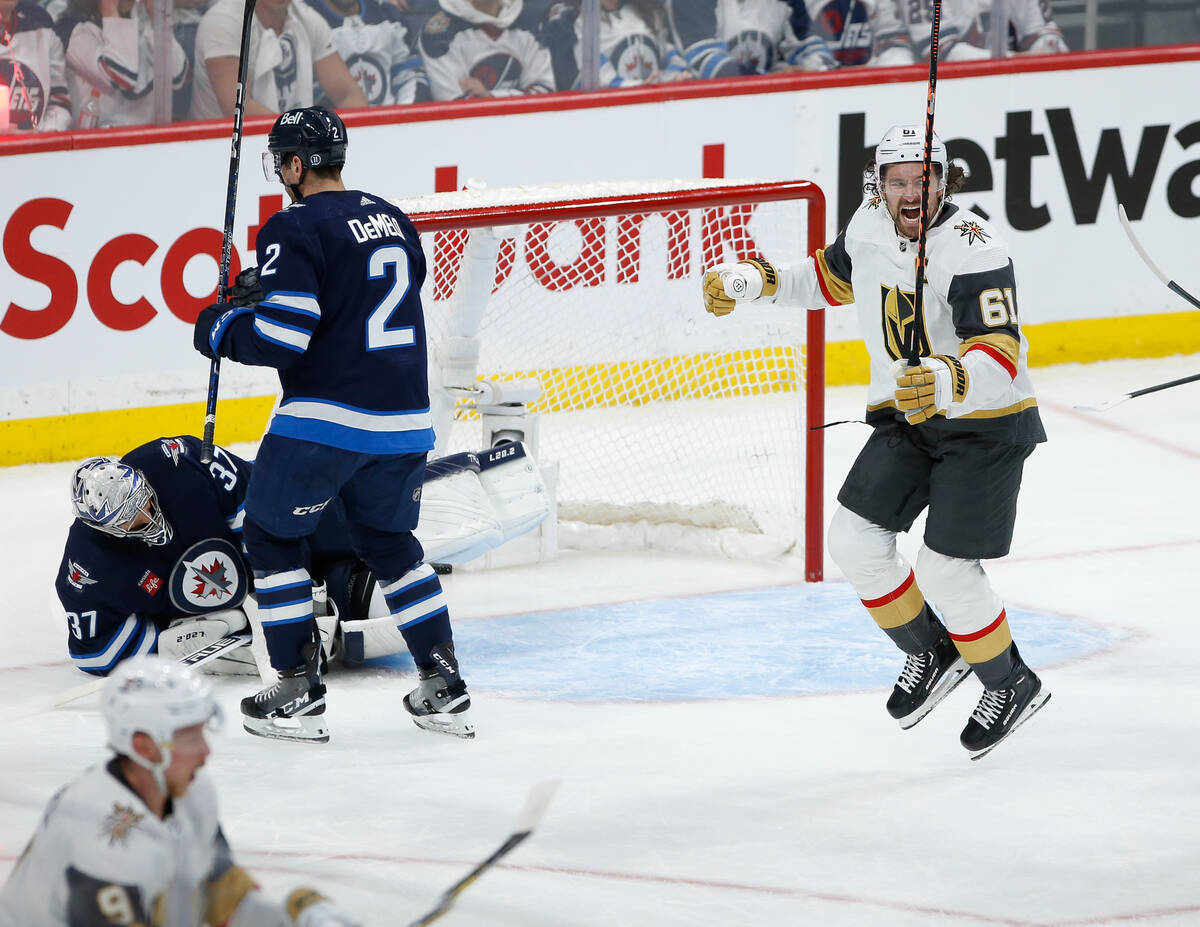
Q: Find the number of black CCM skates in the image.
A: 2